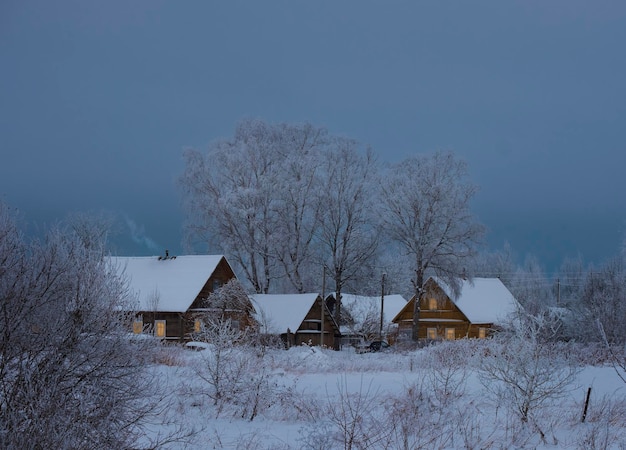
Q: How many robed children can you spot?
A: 0